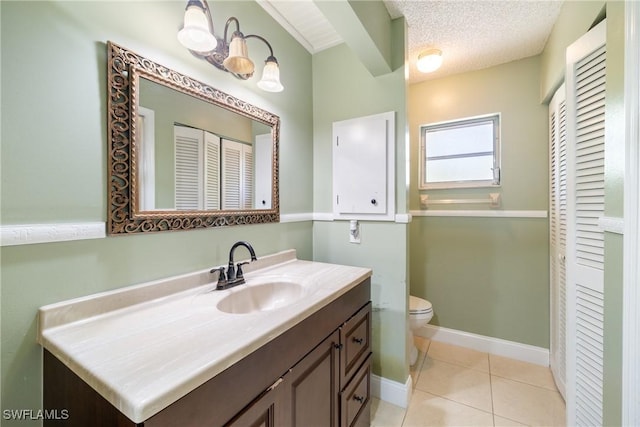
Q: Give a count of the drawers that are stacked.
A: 2